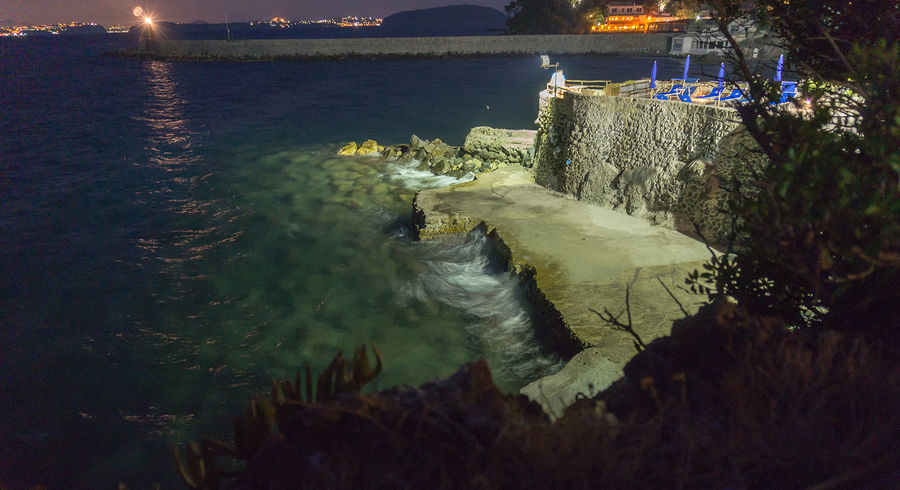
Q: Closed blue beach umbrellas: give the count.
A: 4